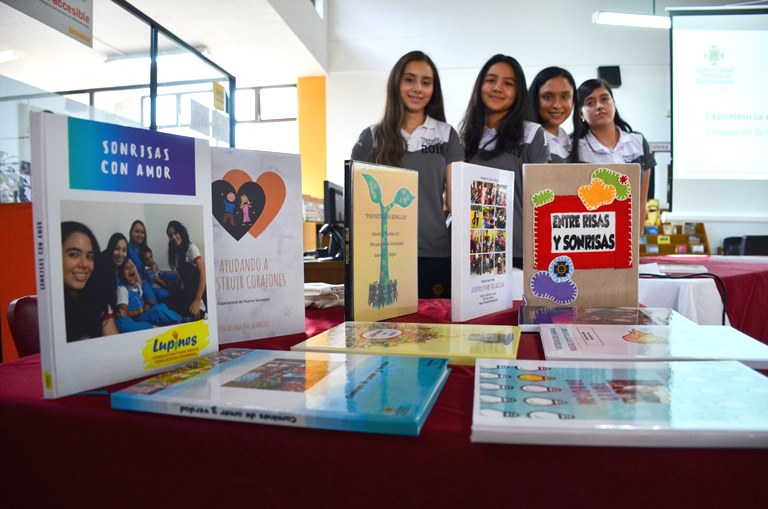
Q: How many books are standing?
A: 5